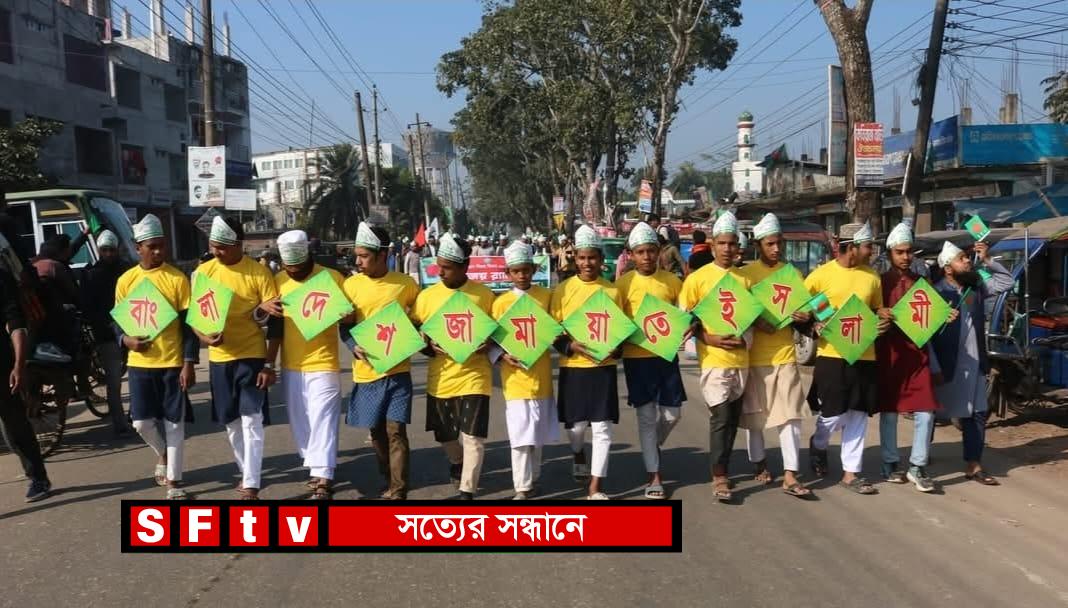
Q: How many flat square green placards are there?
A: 12